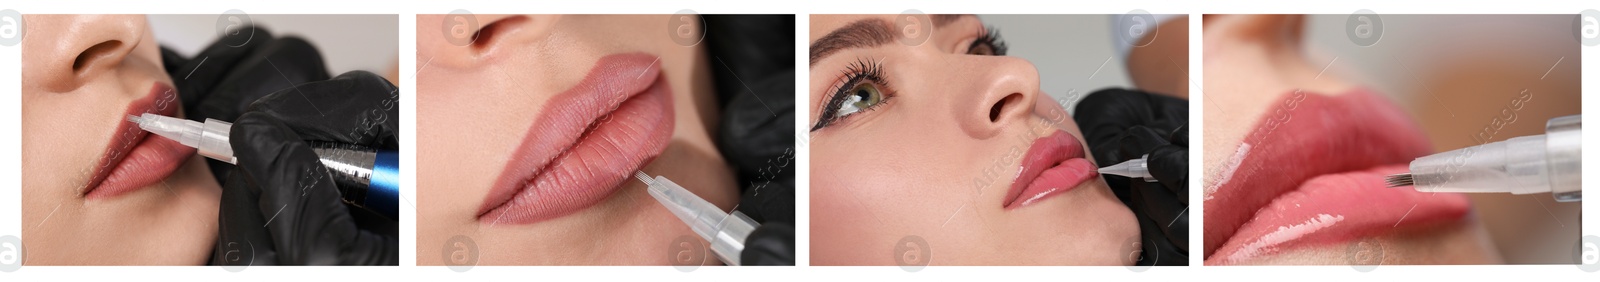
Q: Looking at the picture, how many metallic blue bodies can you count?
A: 1